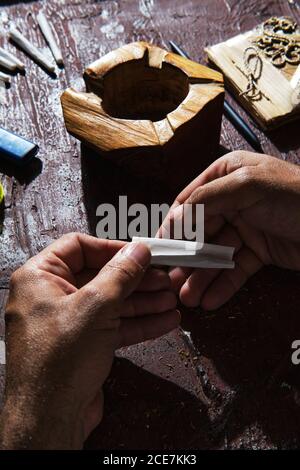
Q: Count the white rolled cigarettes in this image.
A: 5